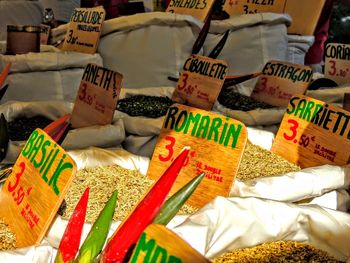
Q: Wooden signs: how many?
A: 11